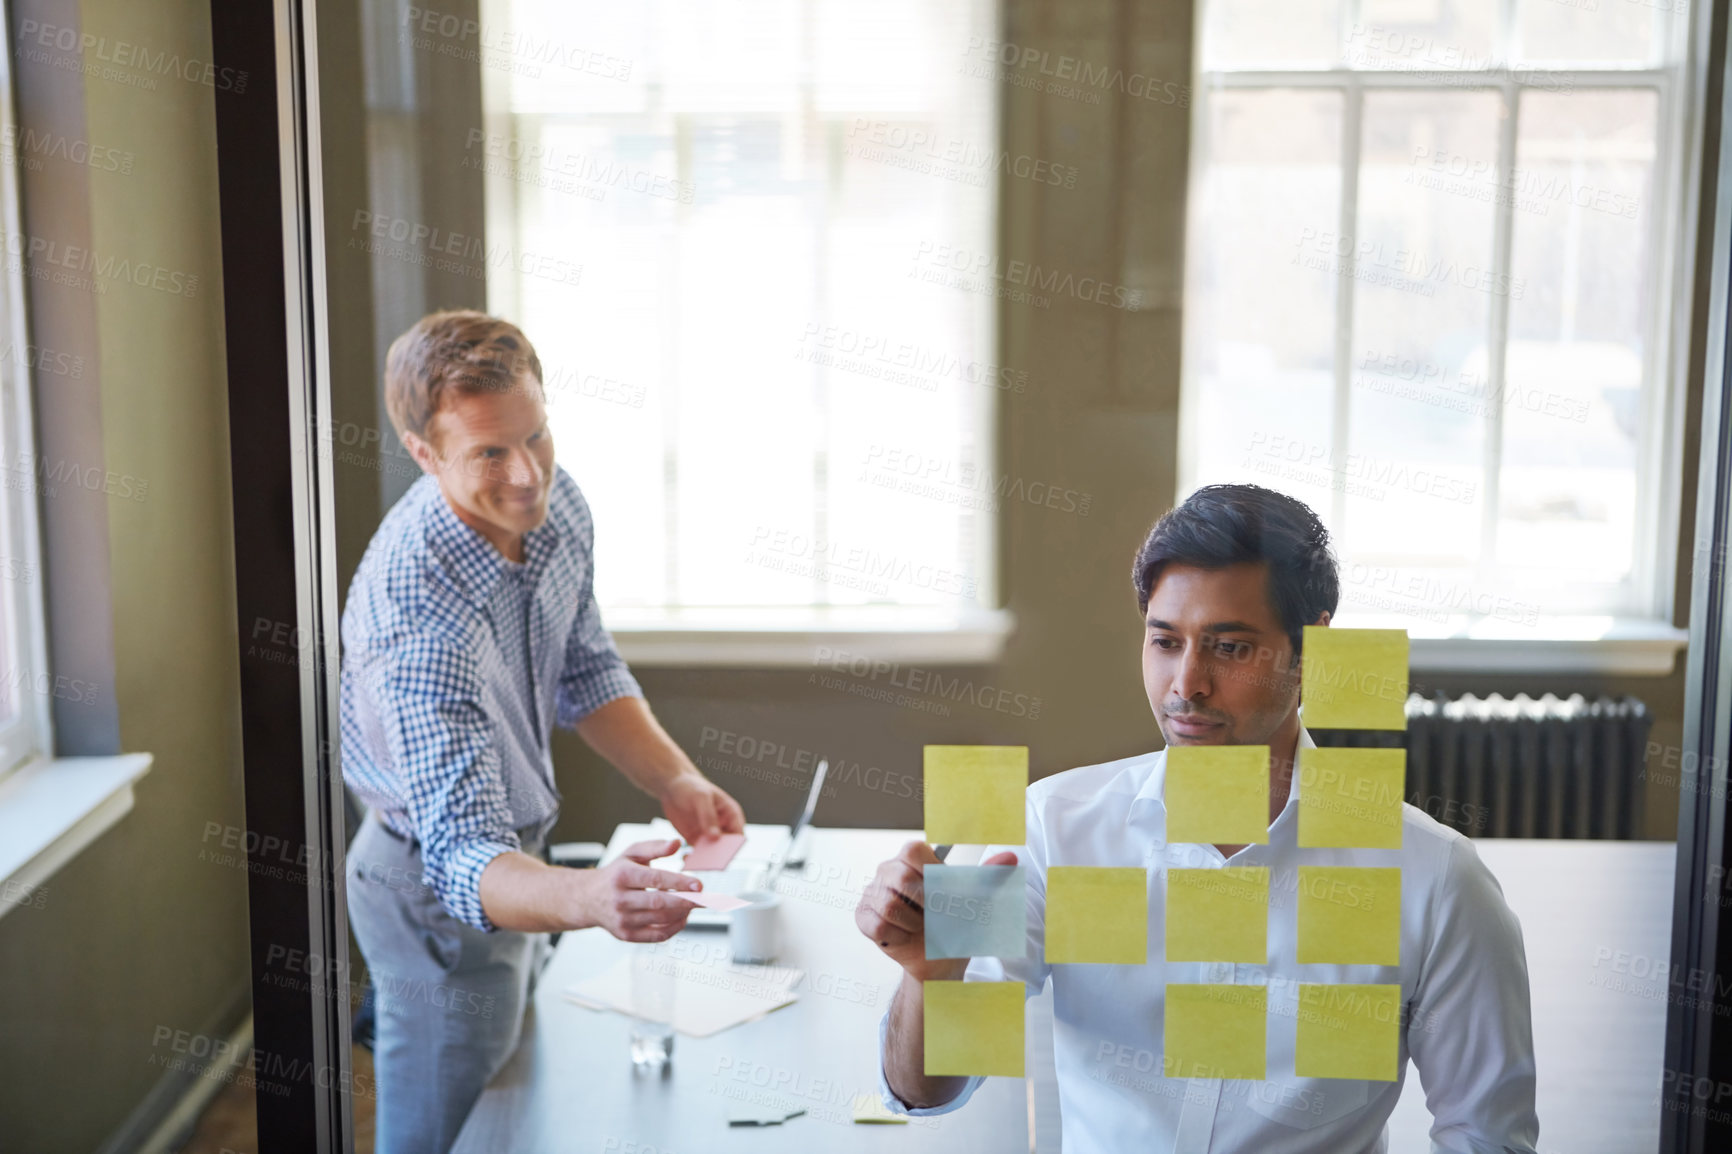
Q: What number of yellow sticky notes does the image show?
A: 10